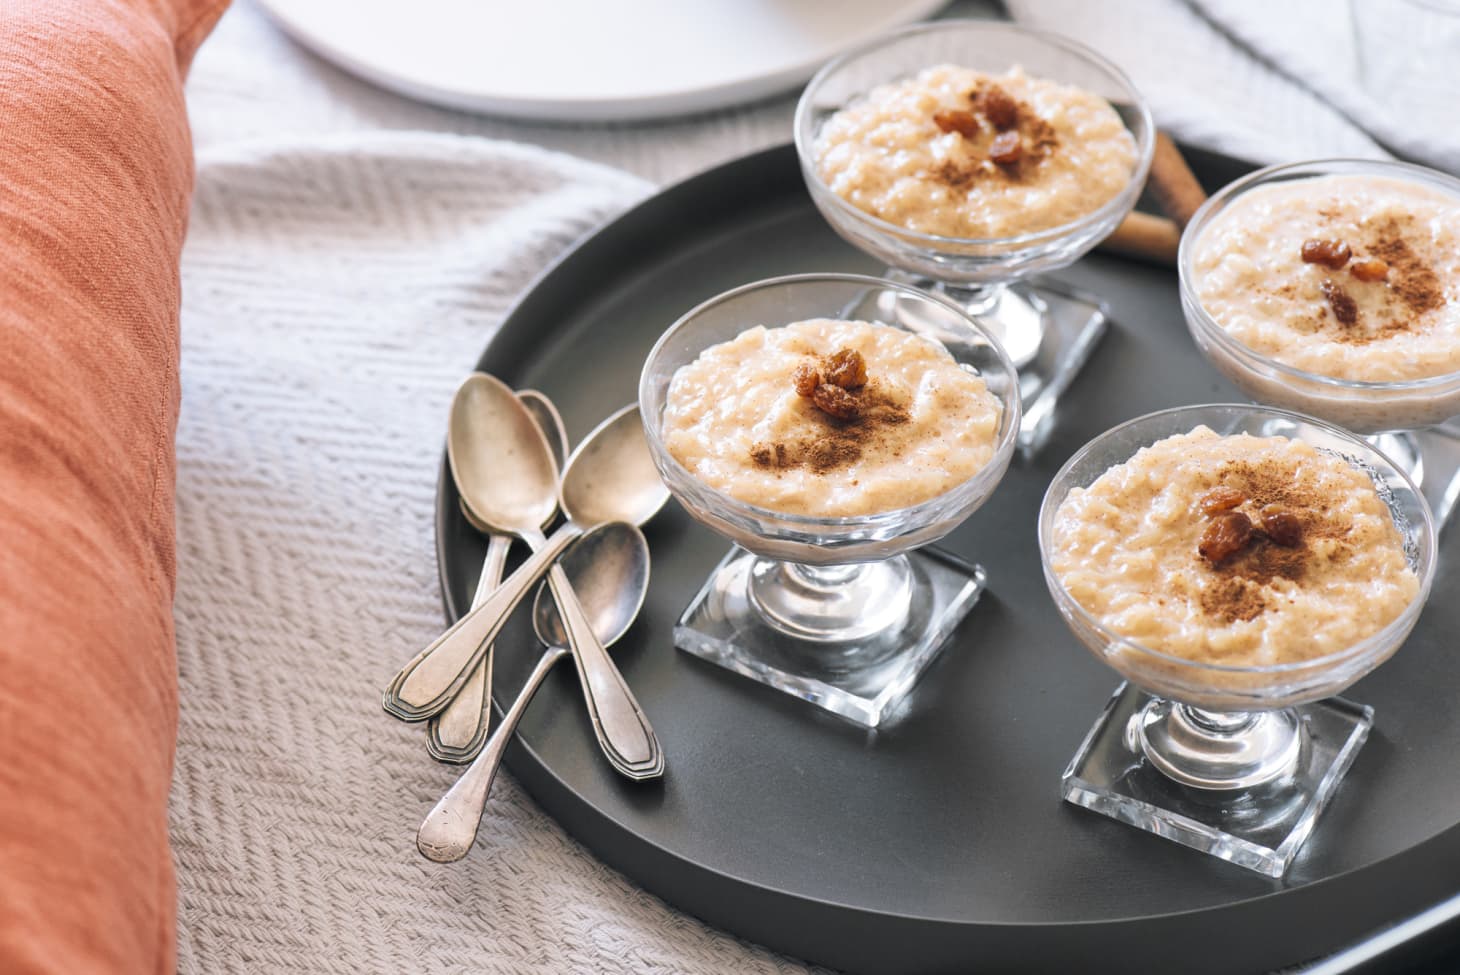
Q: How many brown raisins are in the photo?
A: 12